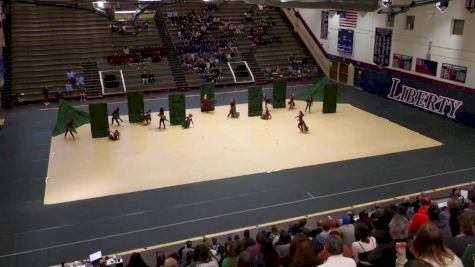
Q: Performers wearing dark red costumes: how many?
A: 13